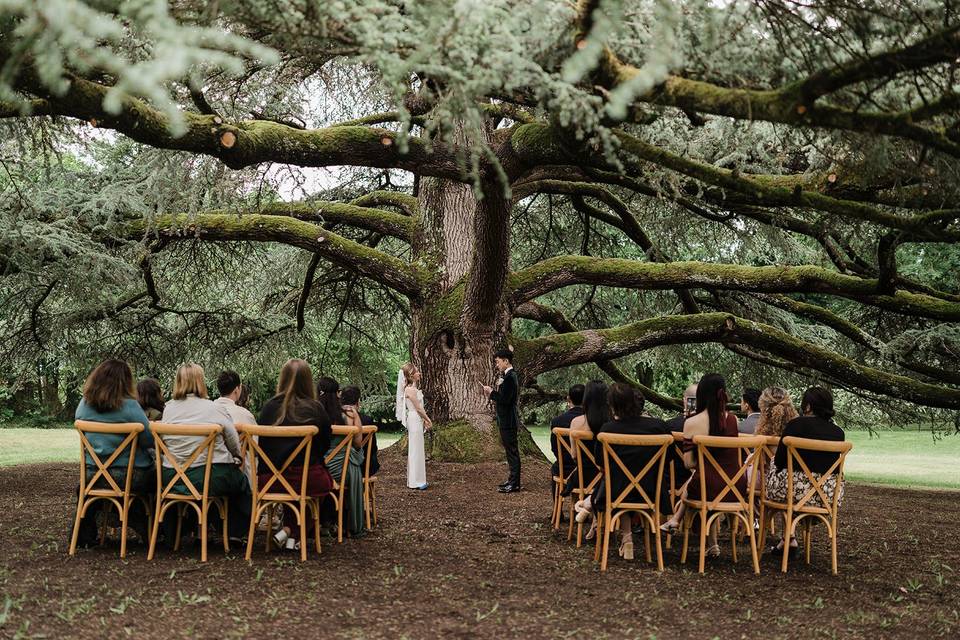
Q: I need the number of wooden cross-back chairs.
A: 14